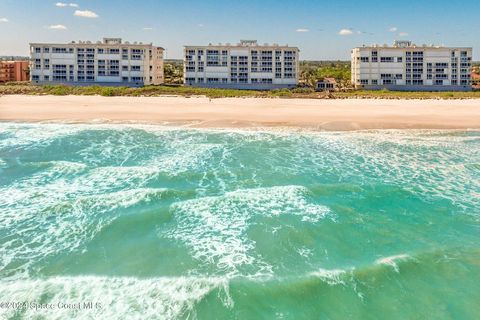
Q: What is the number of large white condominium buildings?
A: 3